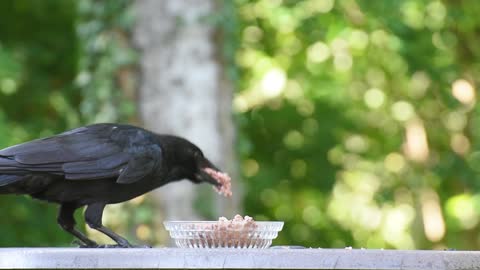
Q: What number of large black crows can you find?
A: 1